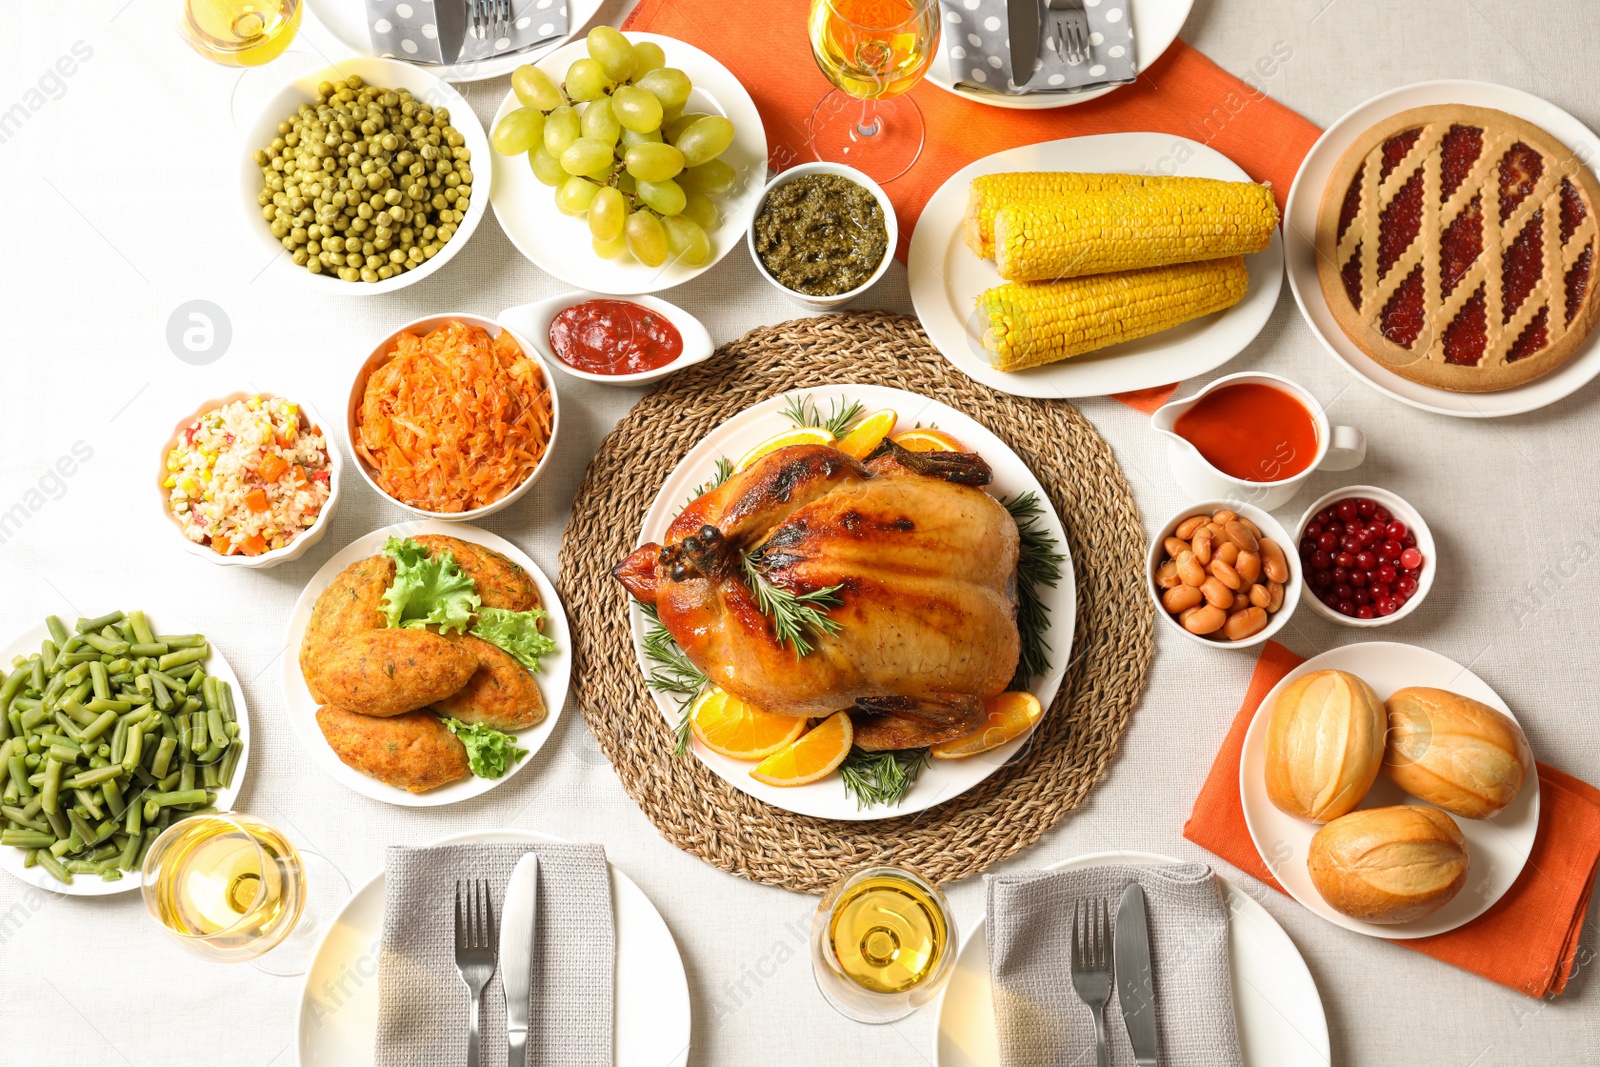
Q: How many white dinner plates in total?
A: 4